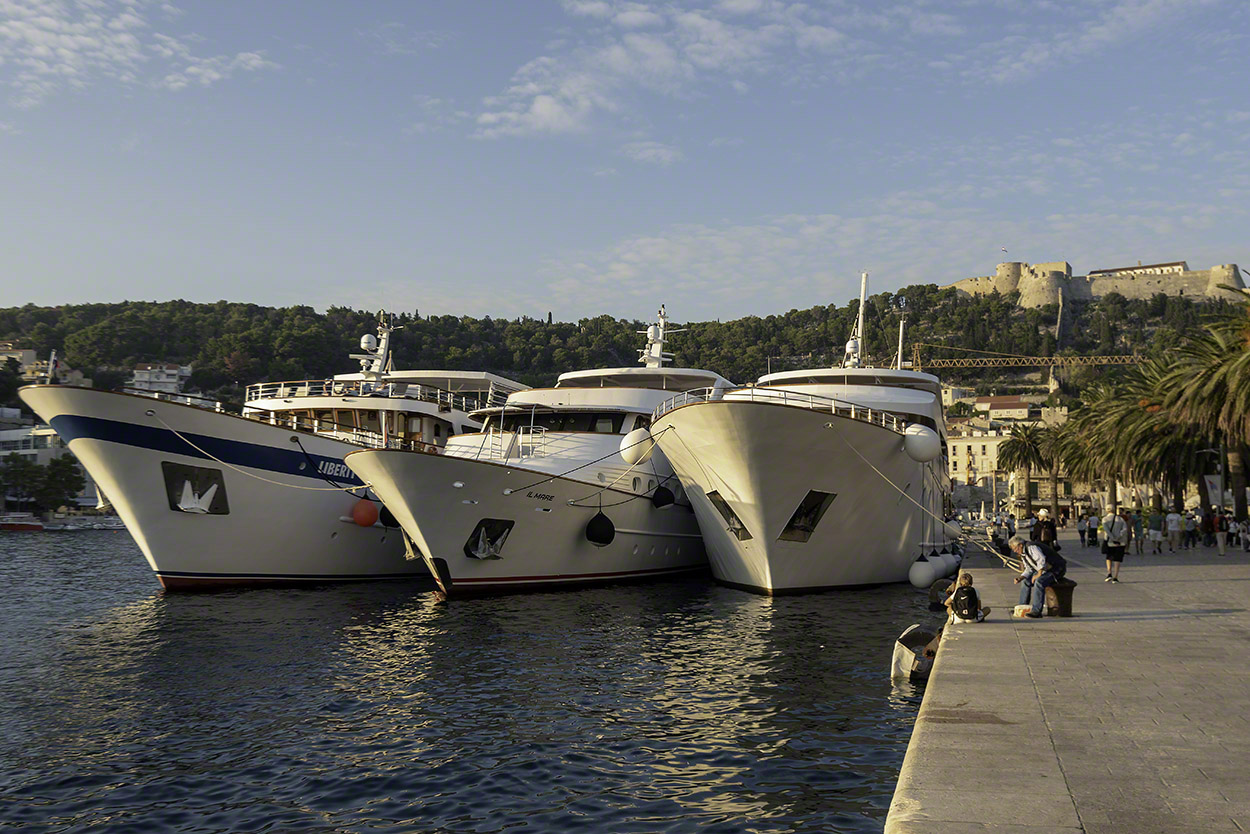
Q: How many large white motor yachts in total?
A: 3